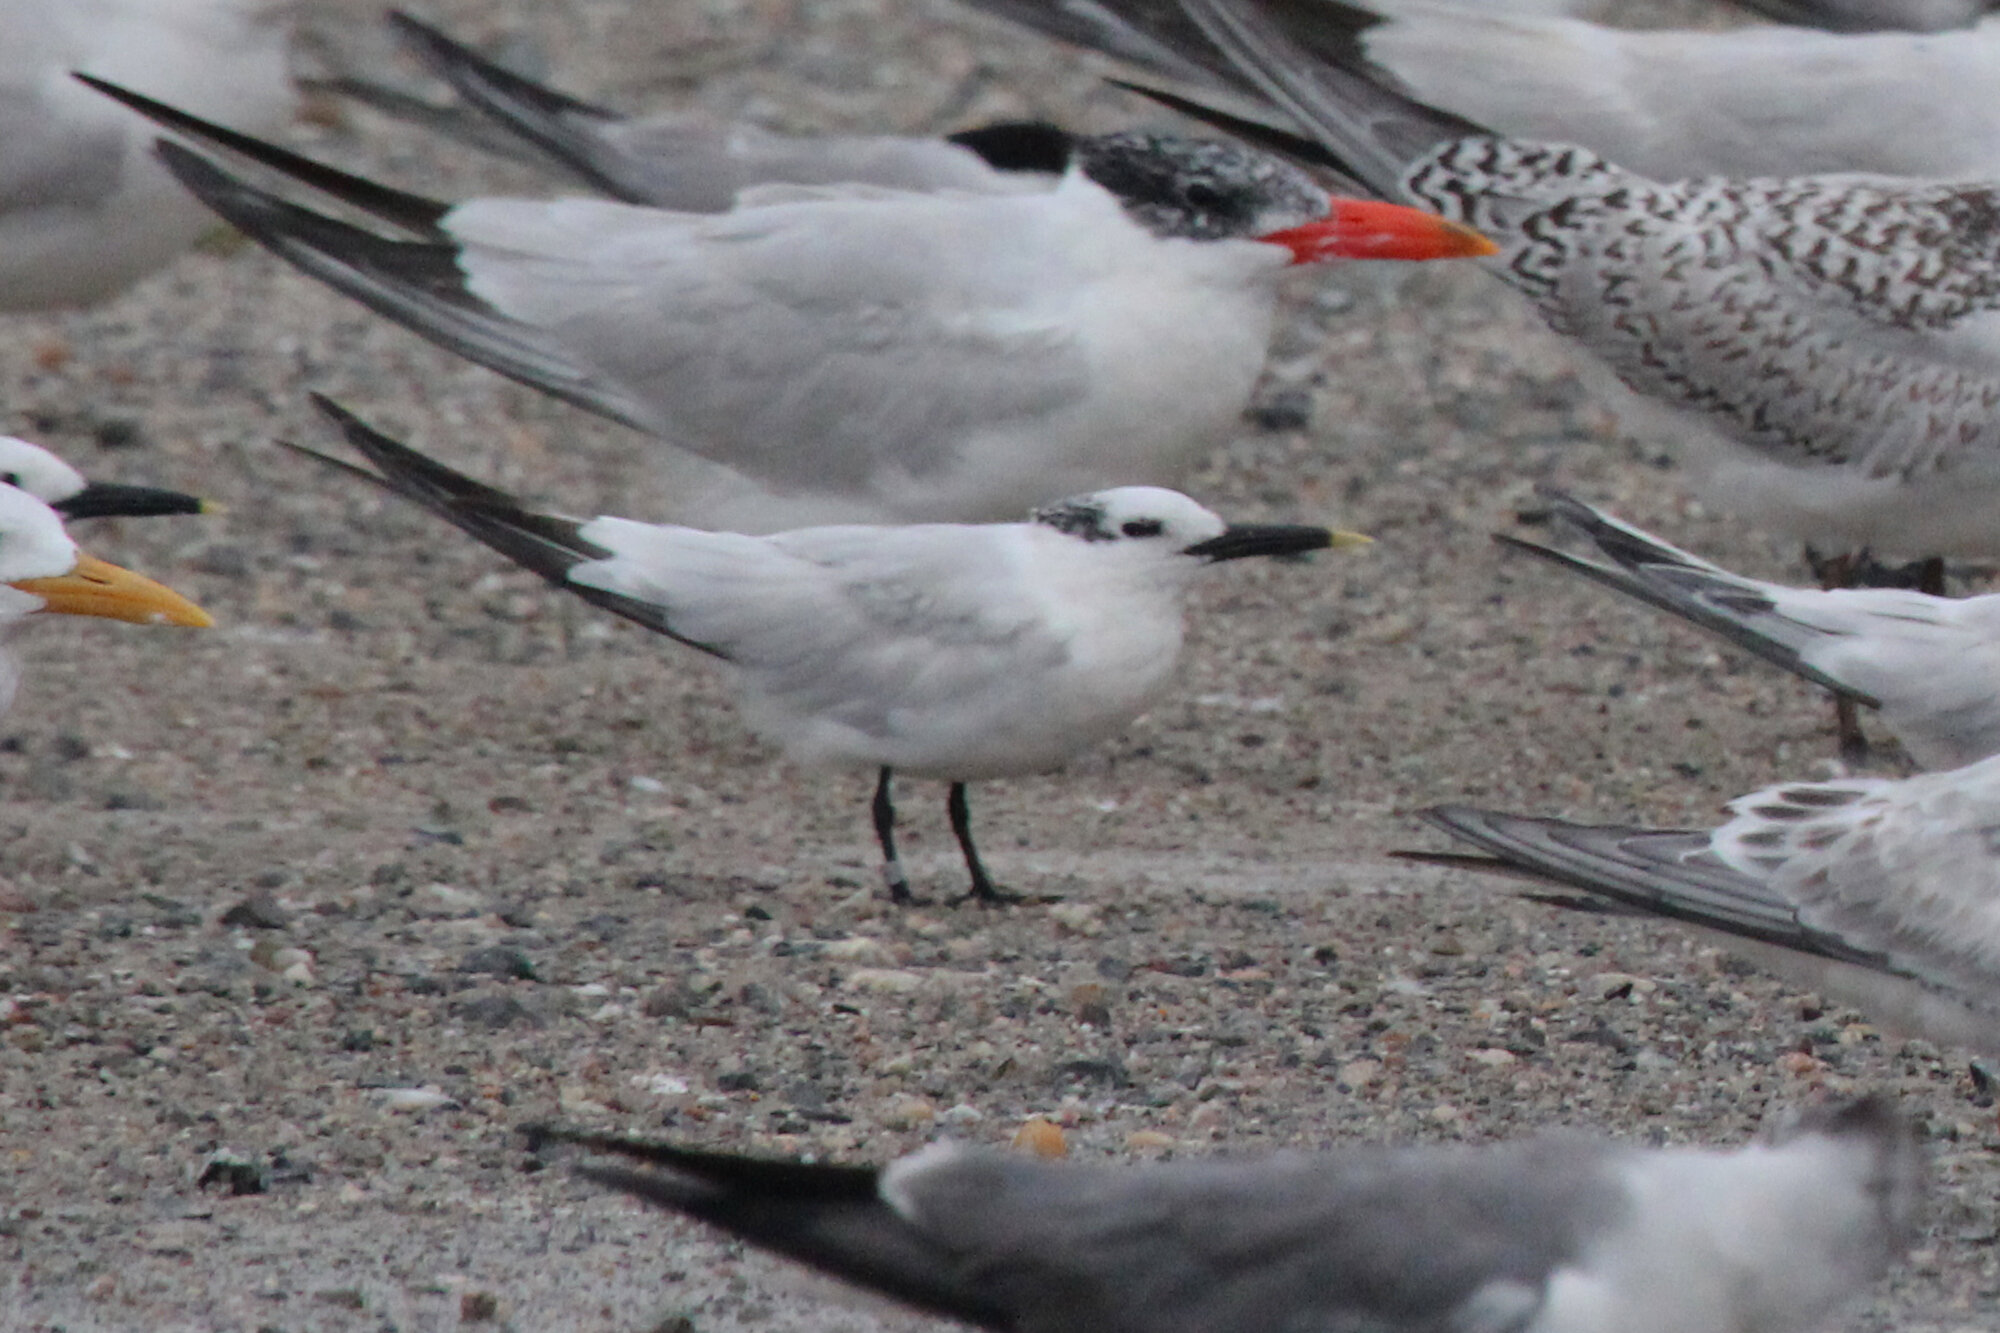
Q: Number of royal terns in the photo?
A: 1